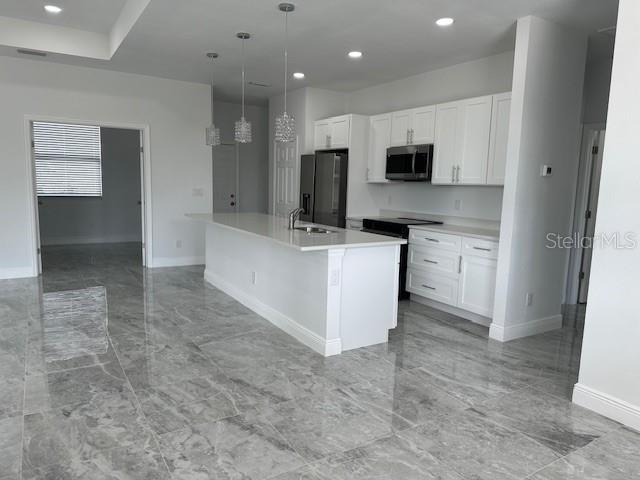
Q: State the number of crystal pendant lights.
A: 3